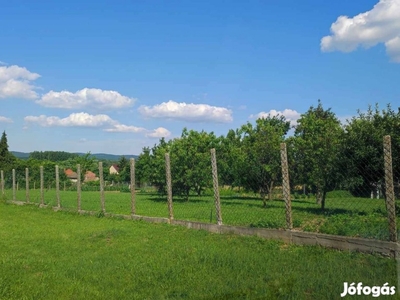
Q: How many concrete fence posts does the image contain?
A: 12